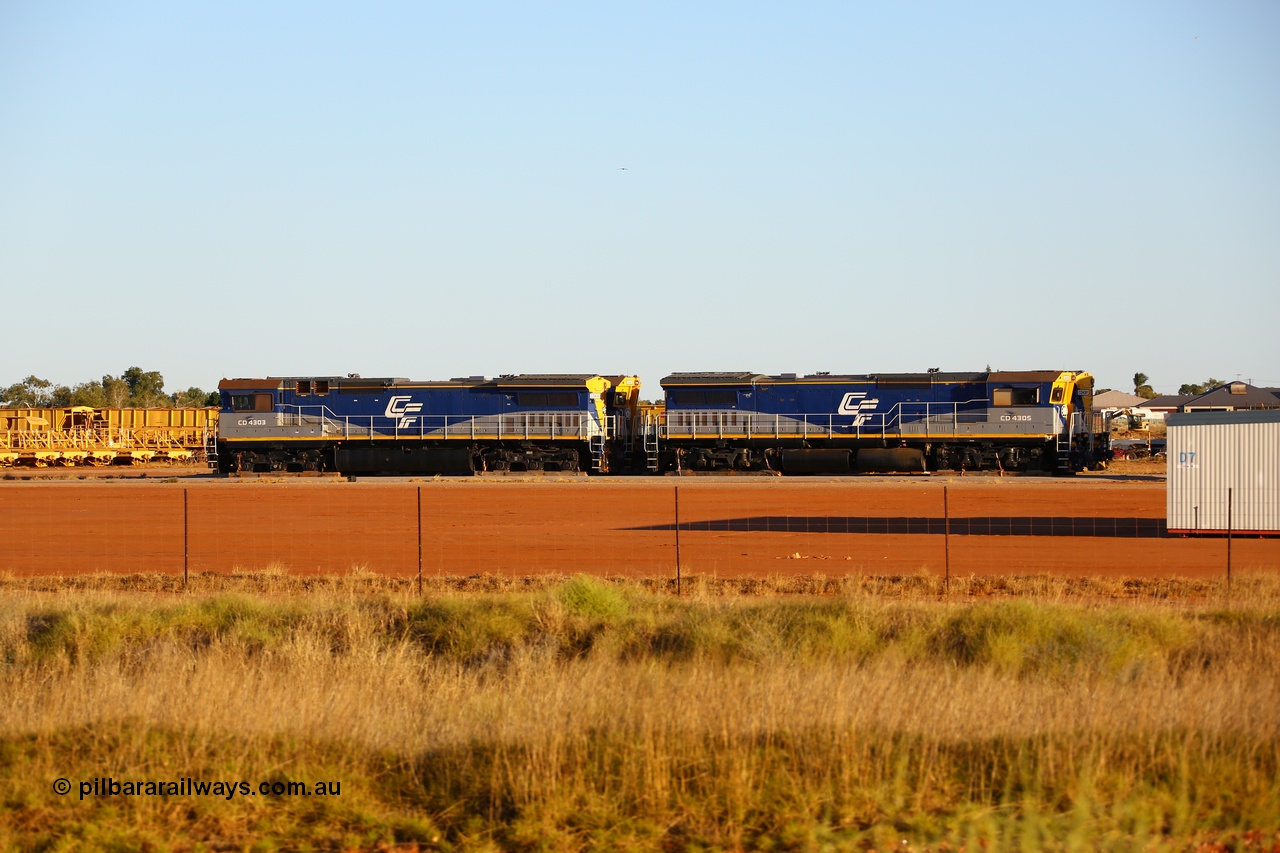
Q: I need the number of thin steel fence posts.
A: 5